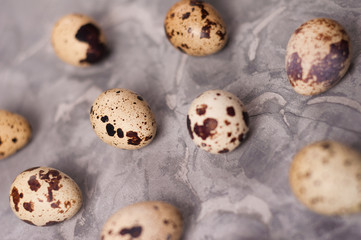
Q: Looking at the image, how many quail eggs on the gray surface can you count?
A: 9